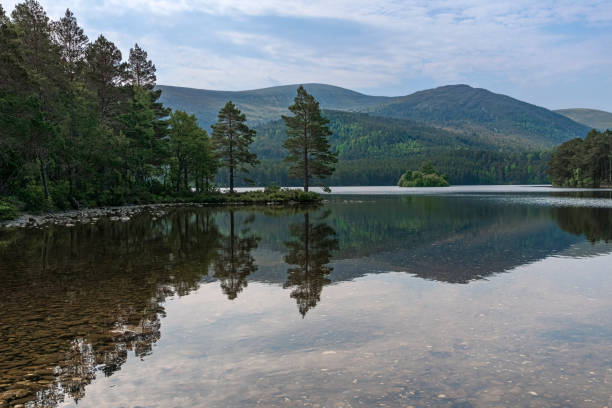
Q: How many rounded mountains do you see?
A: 3